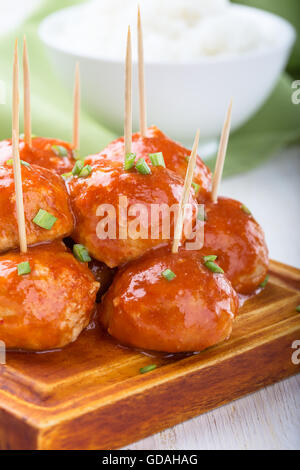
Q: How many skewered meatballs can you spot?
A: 7